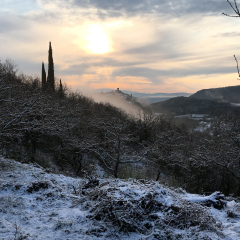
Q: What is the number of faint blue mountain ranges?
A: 1